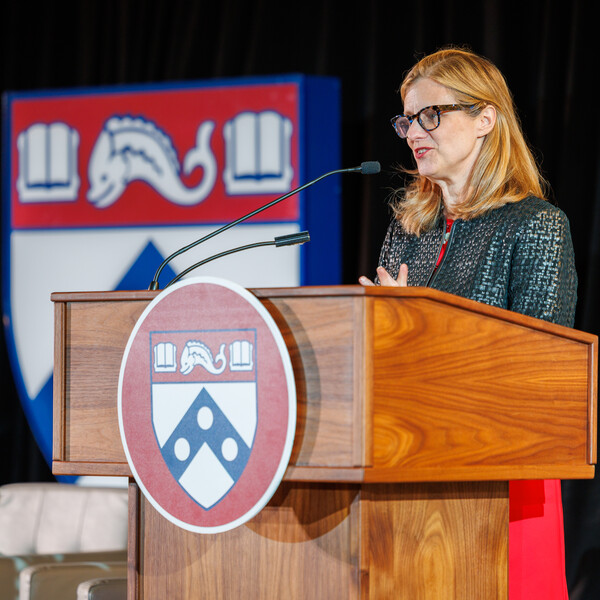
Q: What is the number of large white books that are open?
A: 2